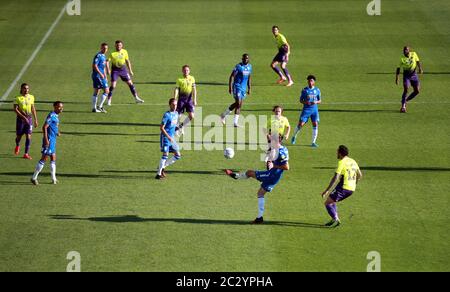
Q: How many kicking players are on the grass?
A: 1